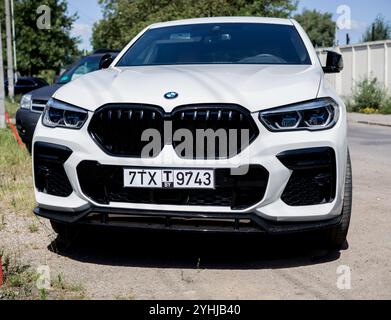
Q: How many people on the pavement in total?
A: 0